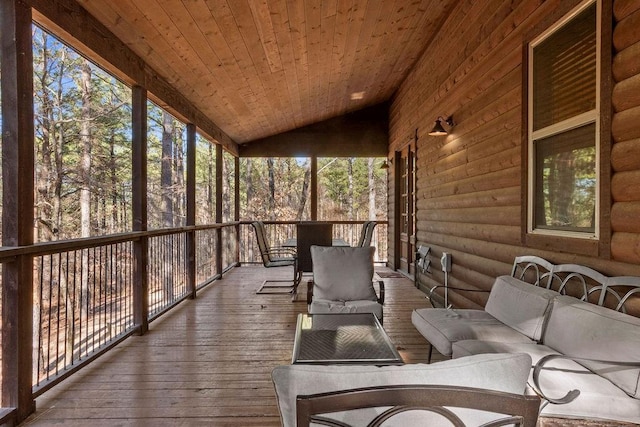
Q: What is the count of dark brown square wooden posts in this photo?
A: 6